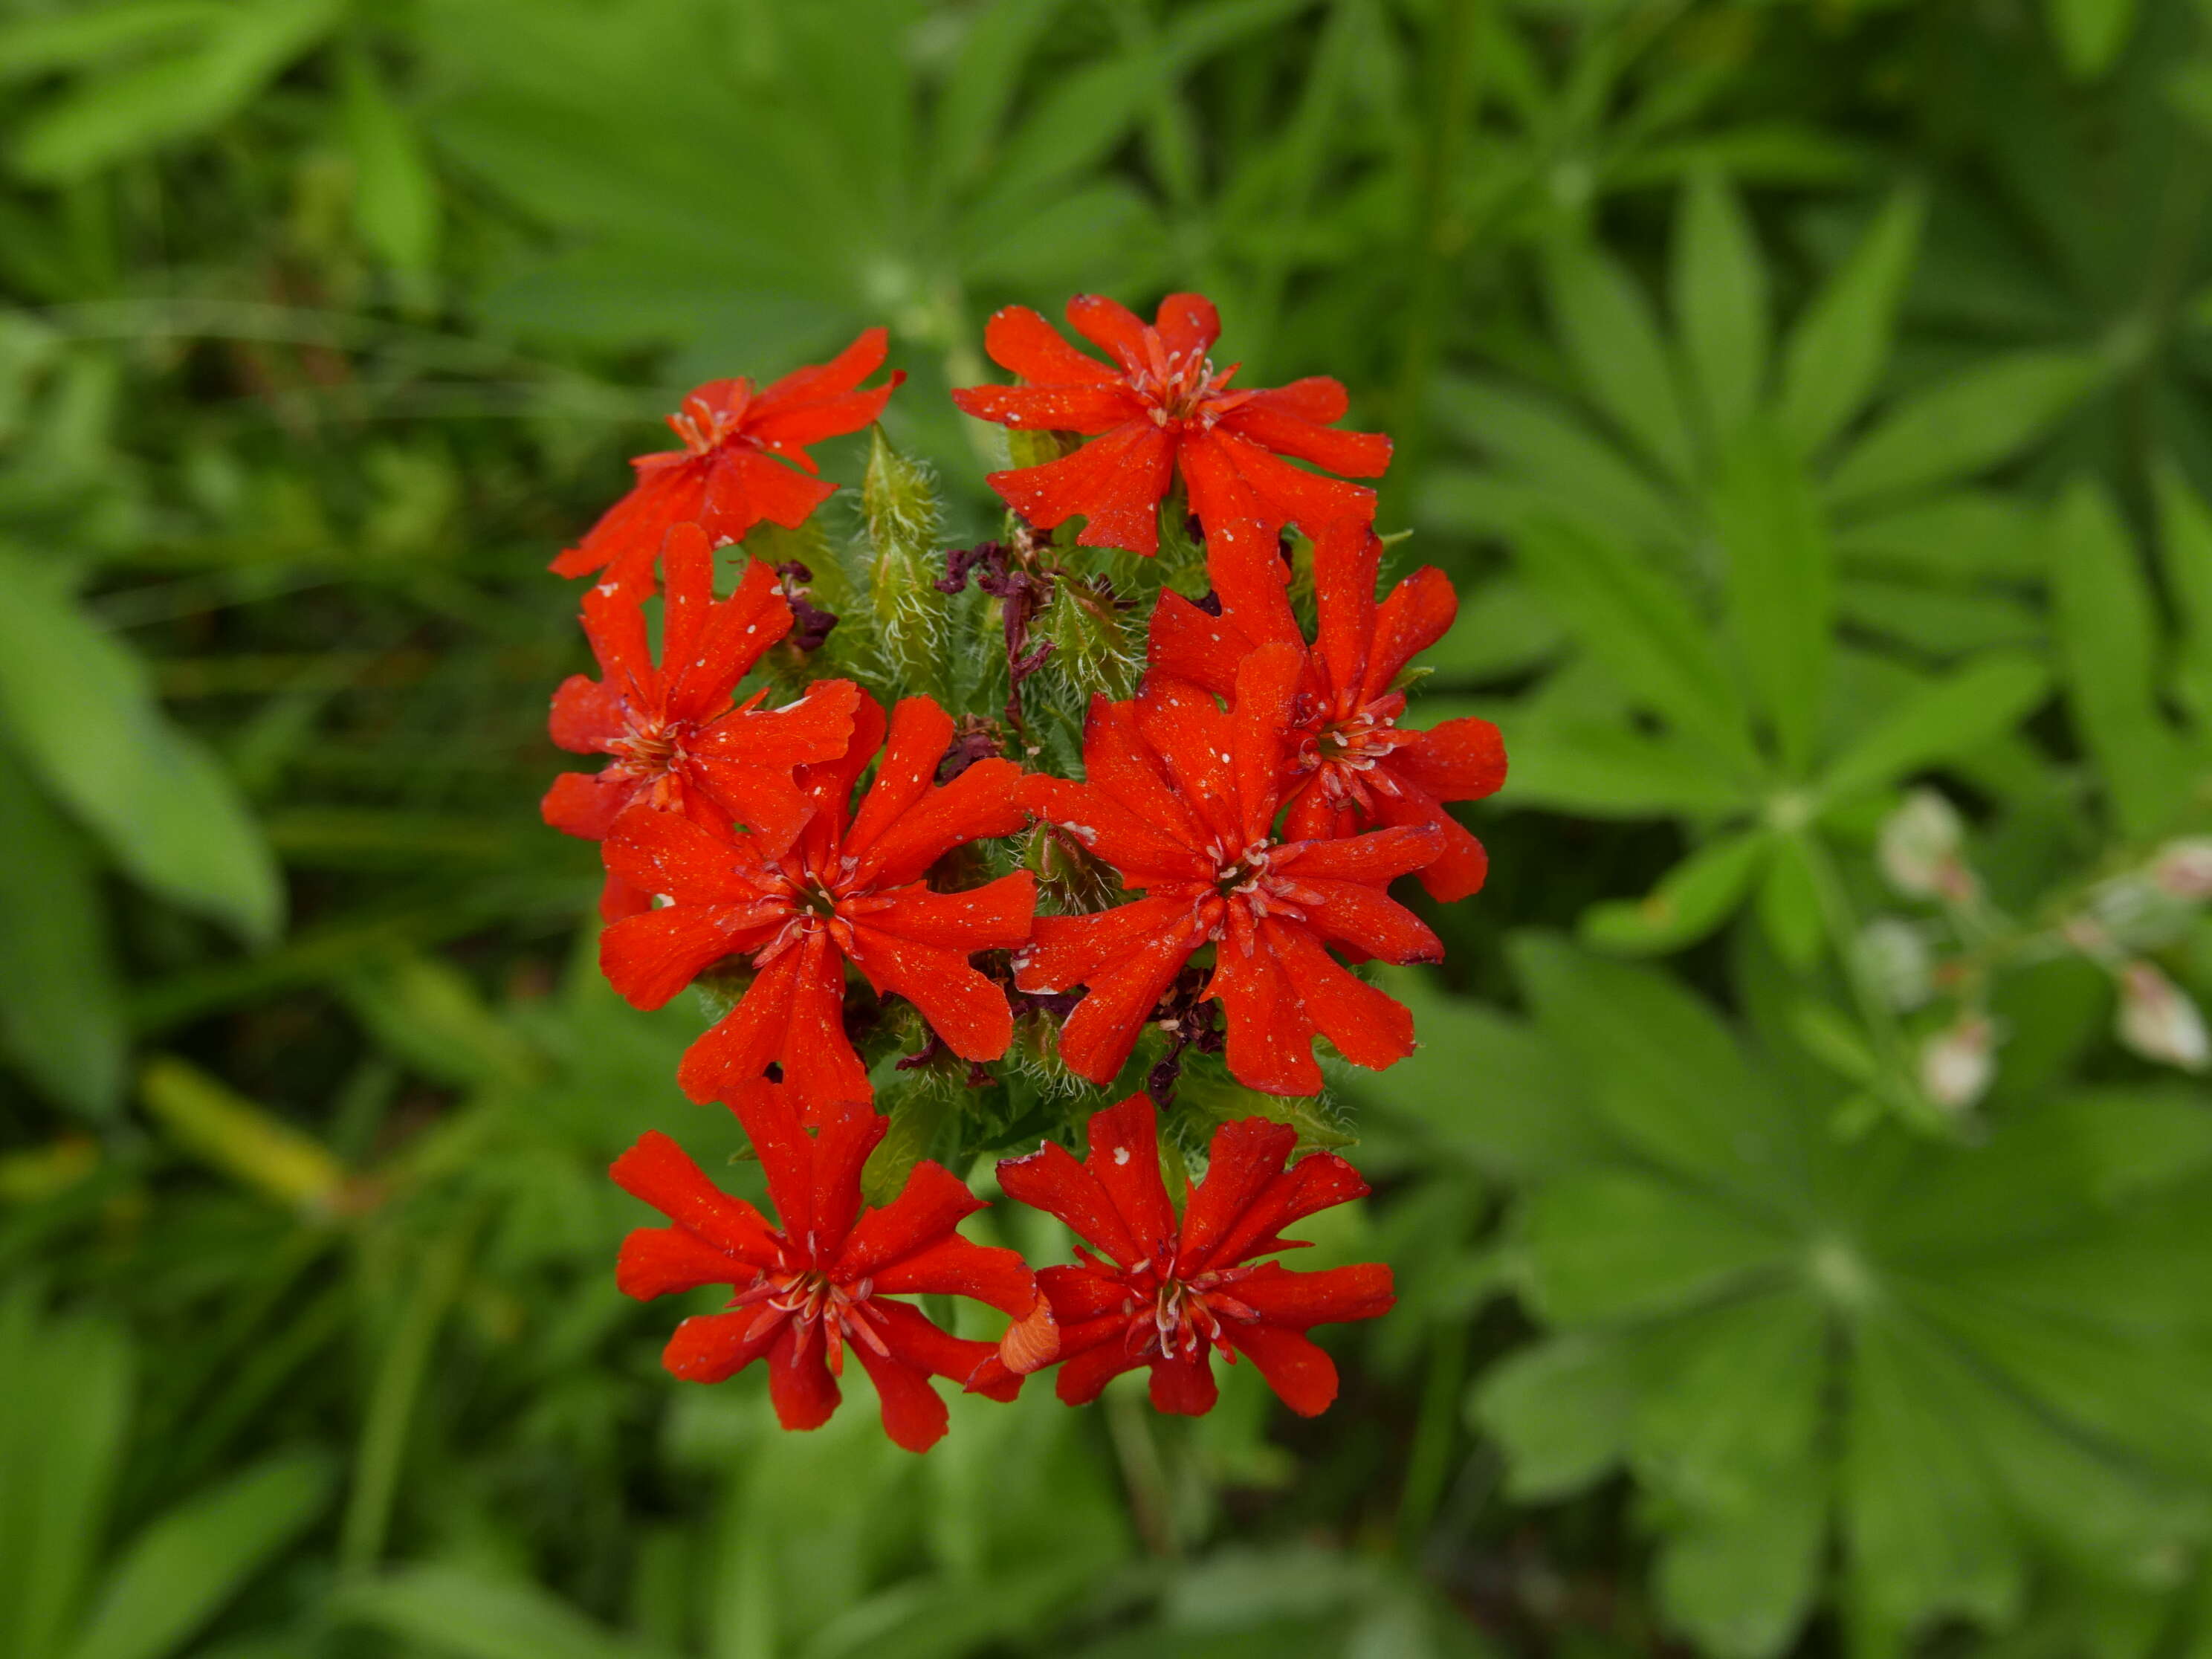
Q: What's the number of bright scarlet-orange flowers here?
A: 8